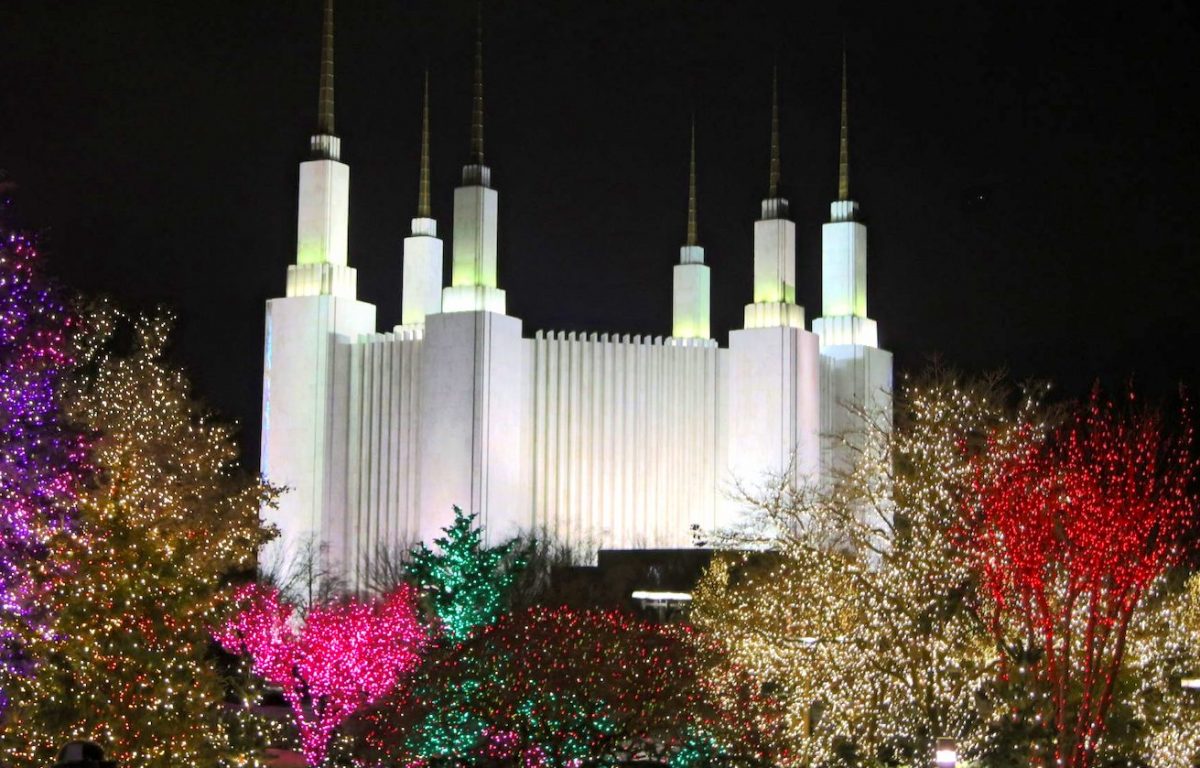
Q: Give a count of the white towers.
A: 6